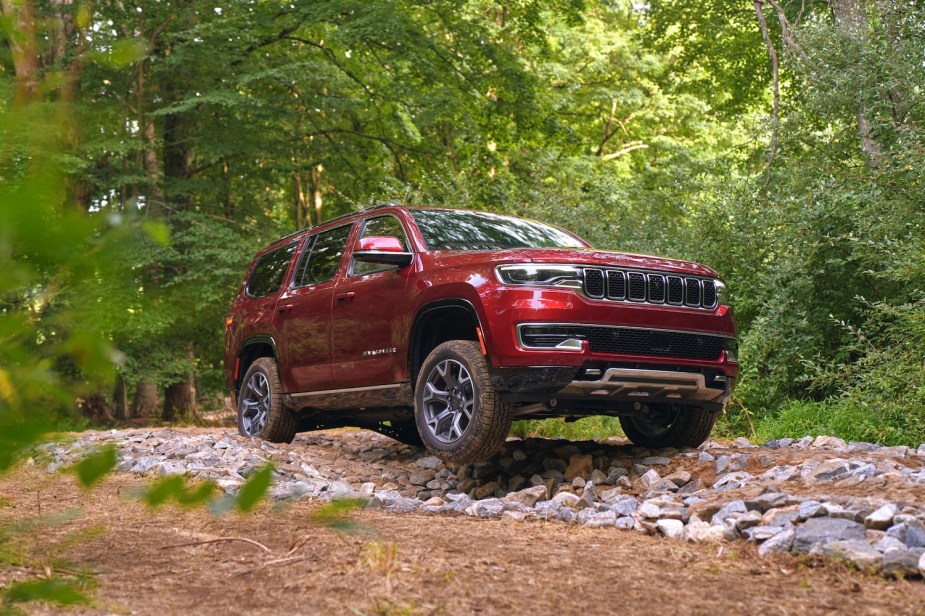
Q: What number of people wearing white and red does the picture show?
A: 0